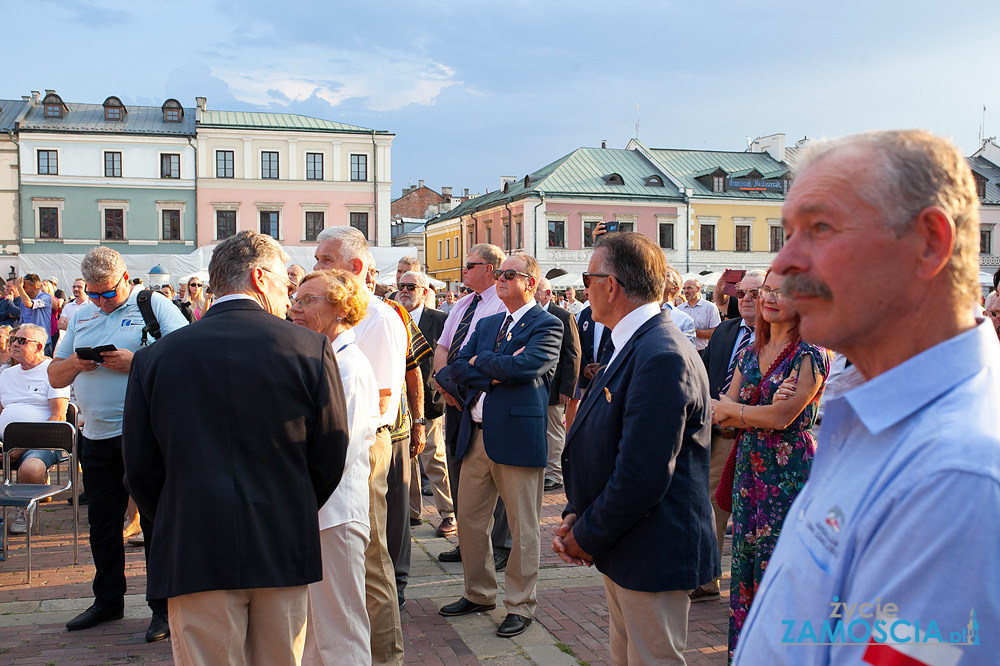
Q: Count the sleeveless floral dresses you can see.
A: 1